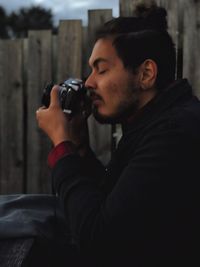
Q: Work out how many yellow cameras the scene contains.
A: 0